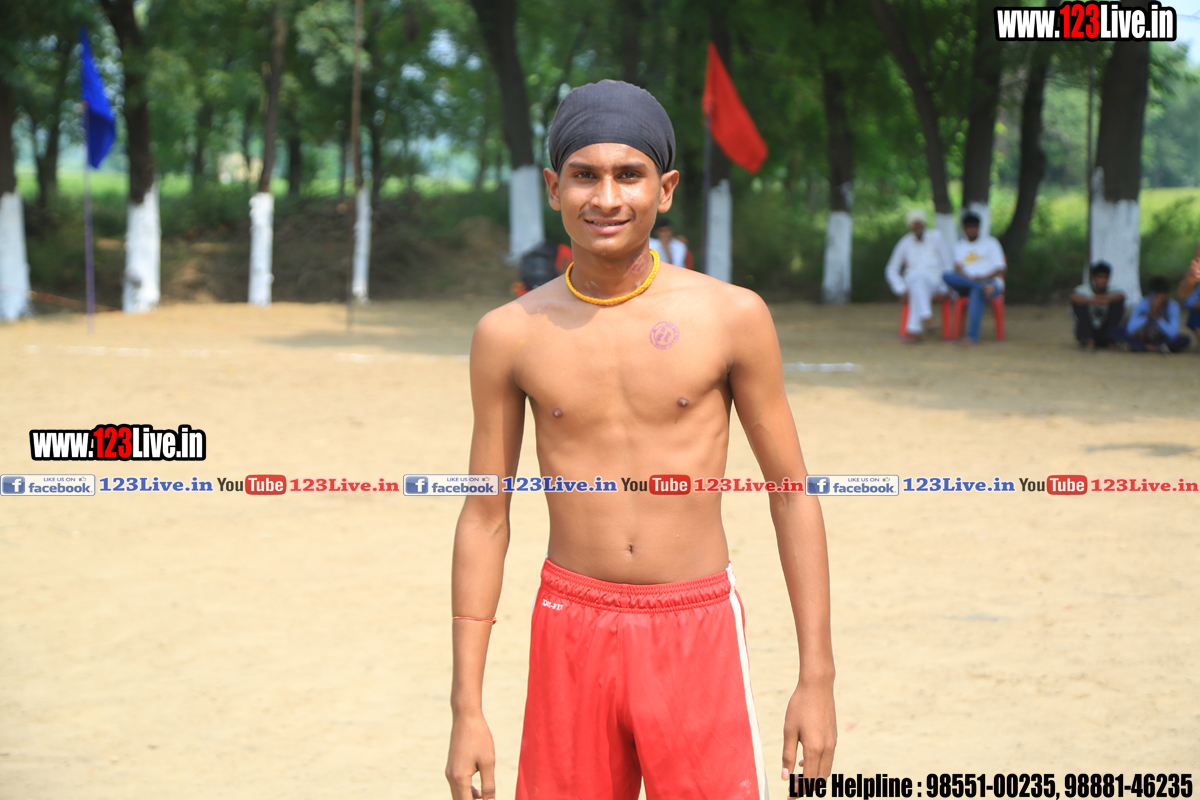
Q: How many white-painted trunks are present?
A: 10